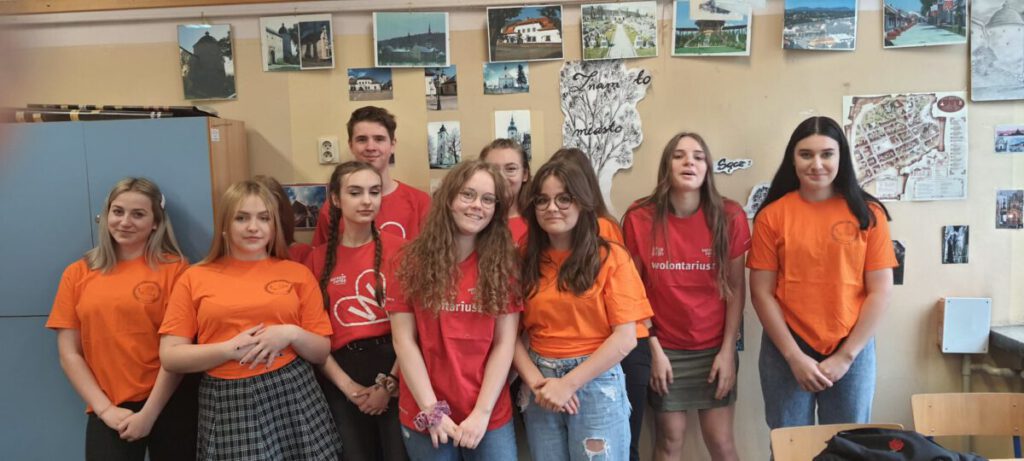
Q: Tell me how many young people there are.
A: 11